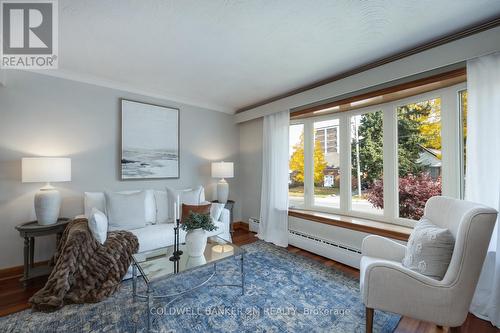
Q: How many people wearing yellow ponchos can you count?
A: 0